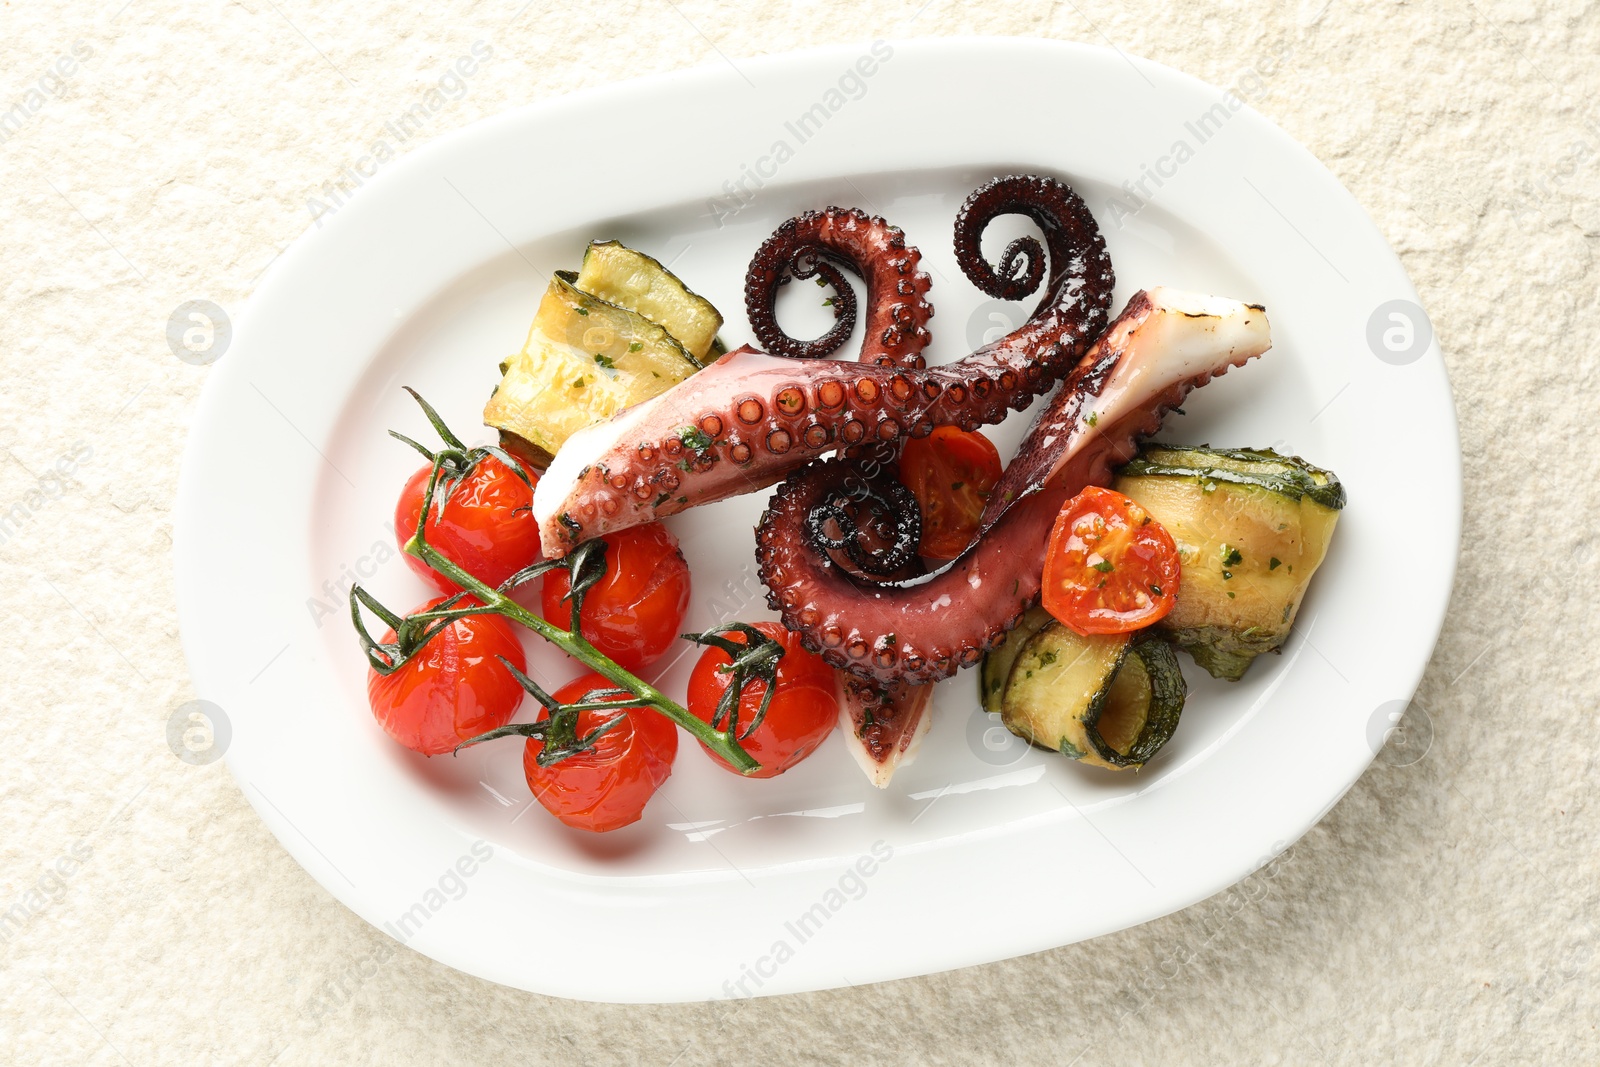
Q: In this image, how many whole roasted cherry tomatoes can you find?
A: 5